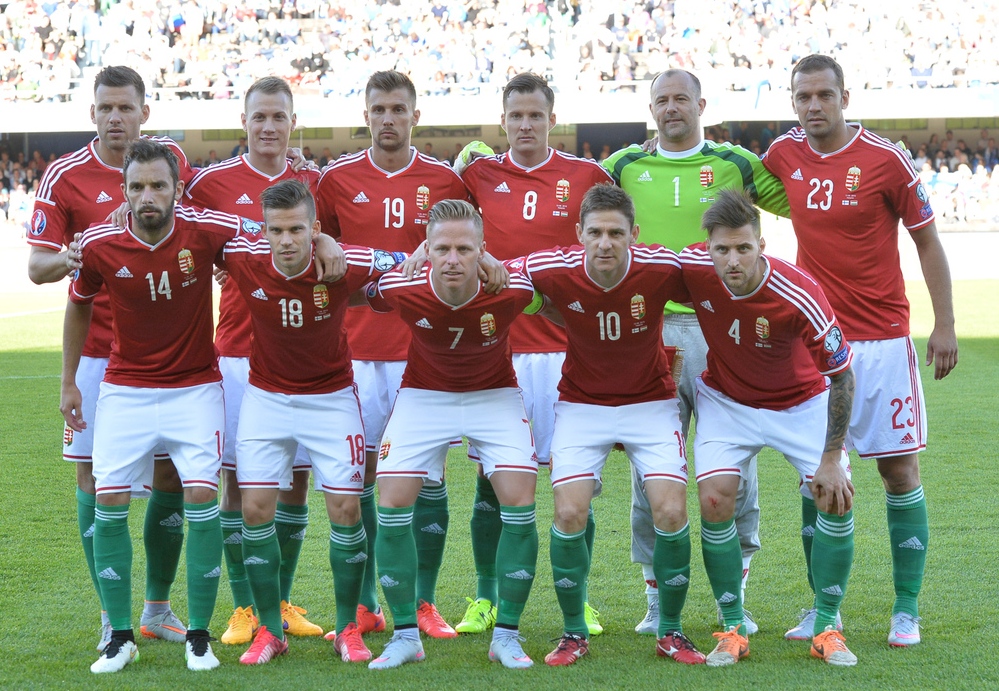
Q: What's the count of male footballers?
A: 11